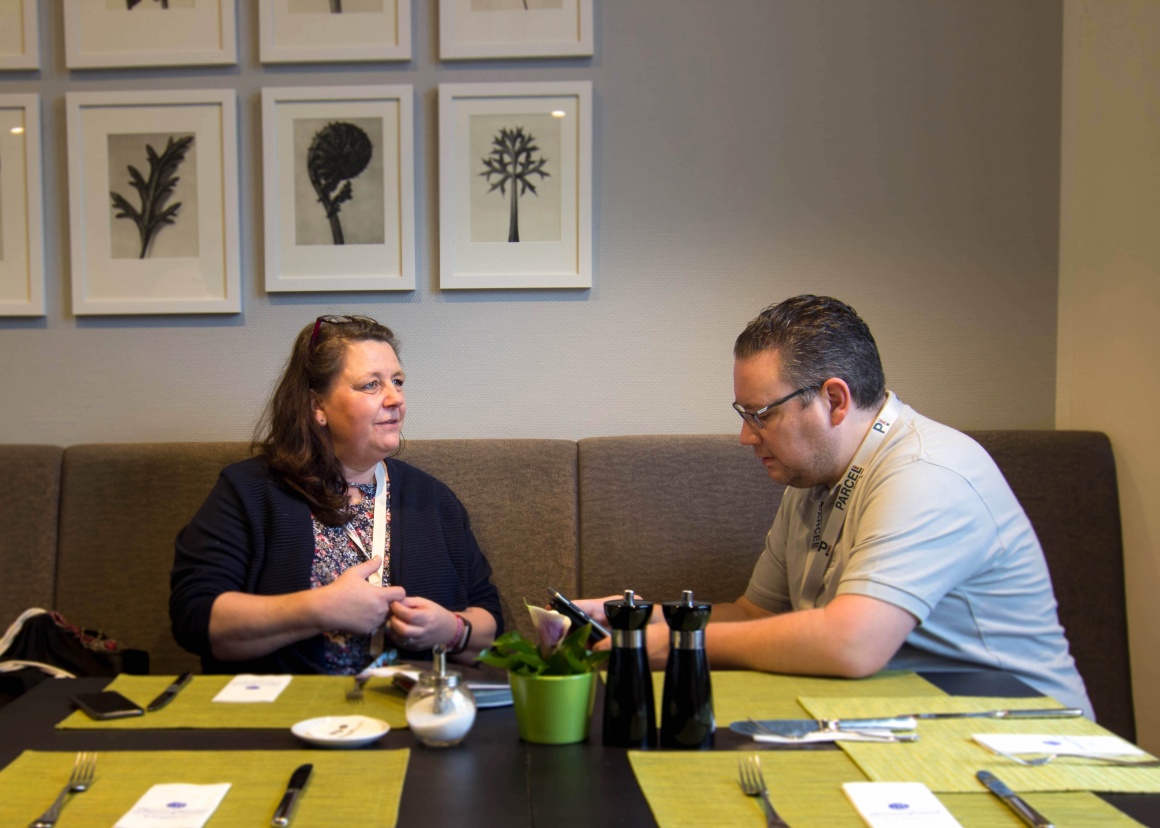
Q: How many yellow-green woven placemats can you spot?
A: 5